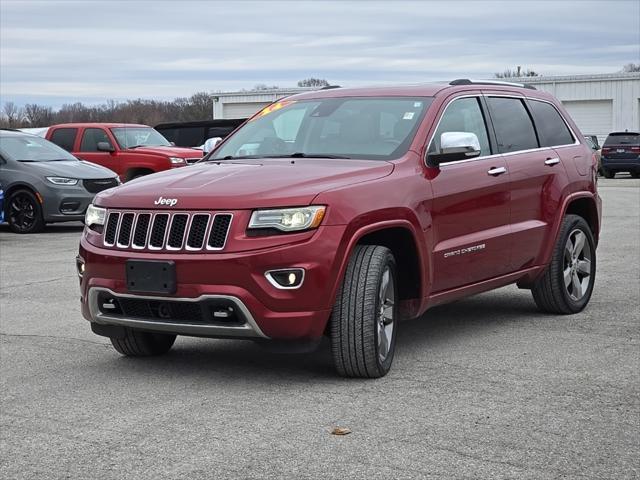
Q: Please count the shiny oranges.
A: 0